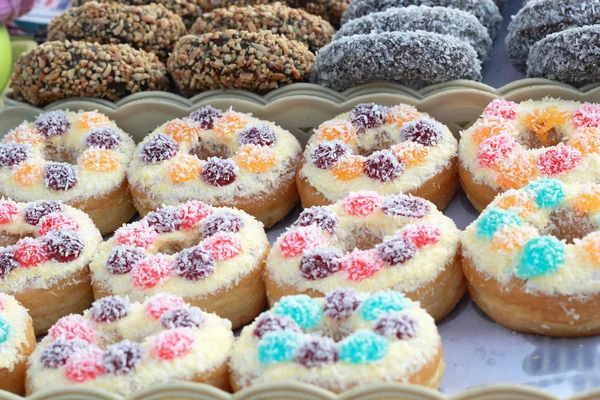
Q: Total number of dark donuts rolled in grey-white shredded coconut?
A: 5